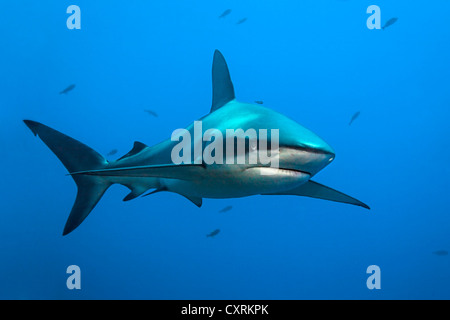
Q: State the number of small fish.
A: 11